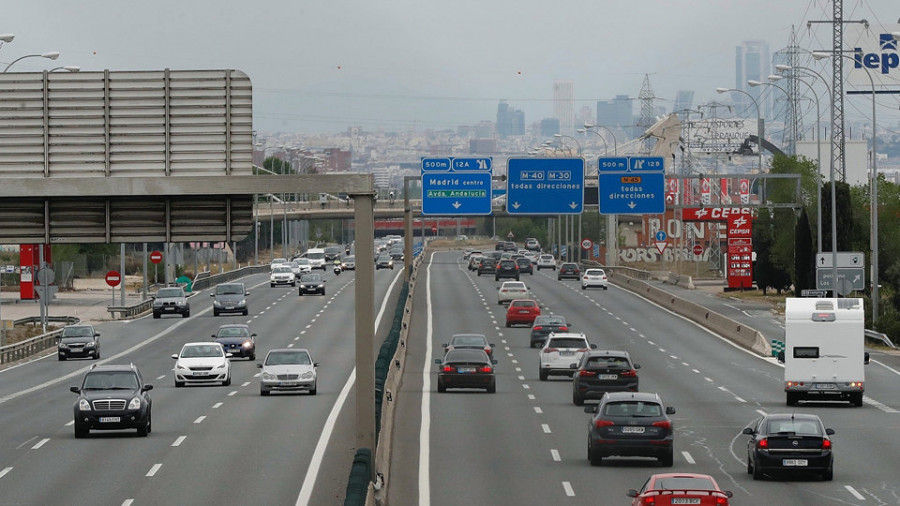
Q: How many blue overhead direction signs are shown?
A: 3